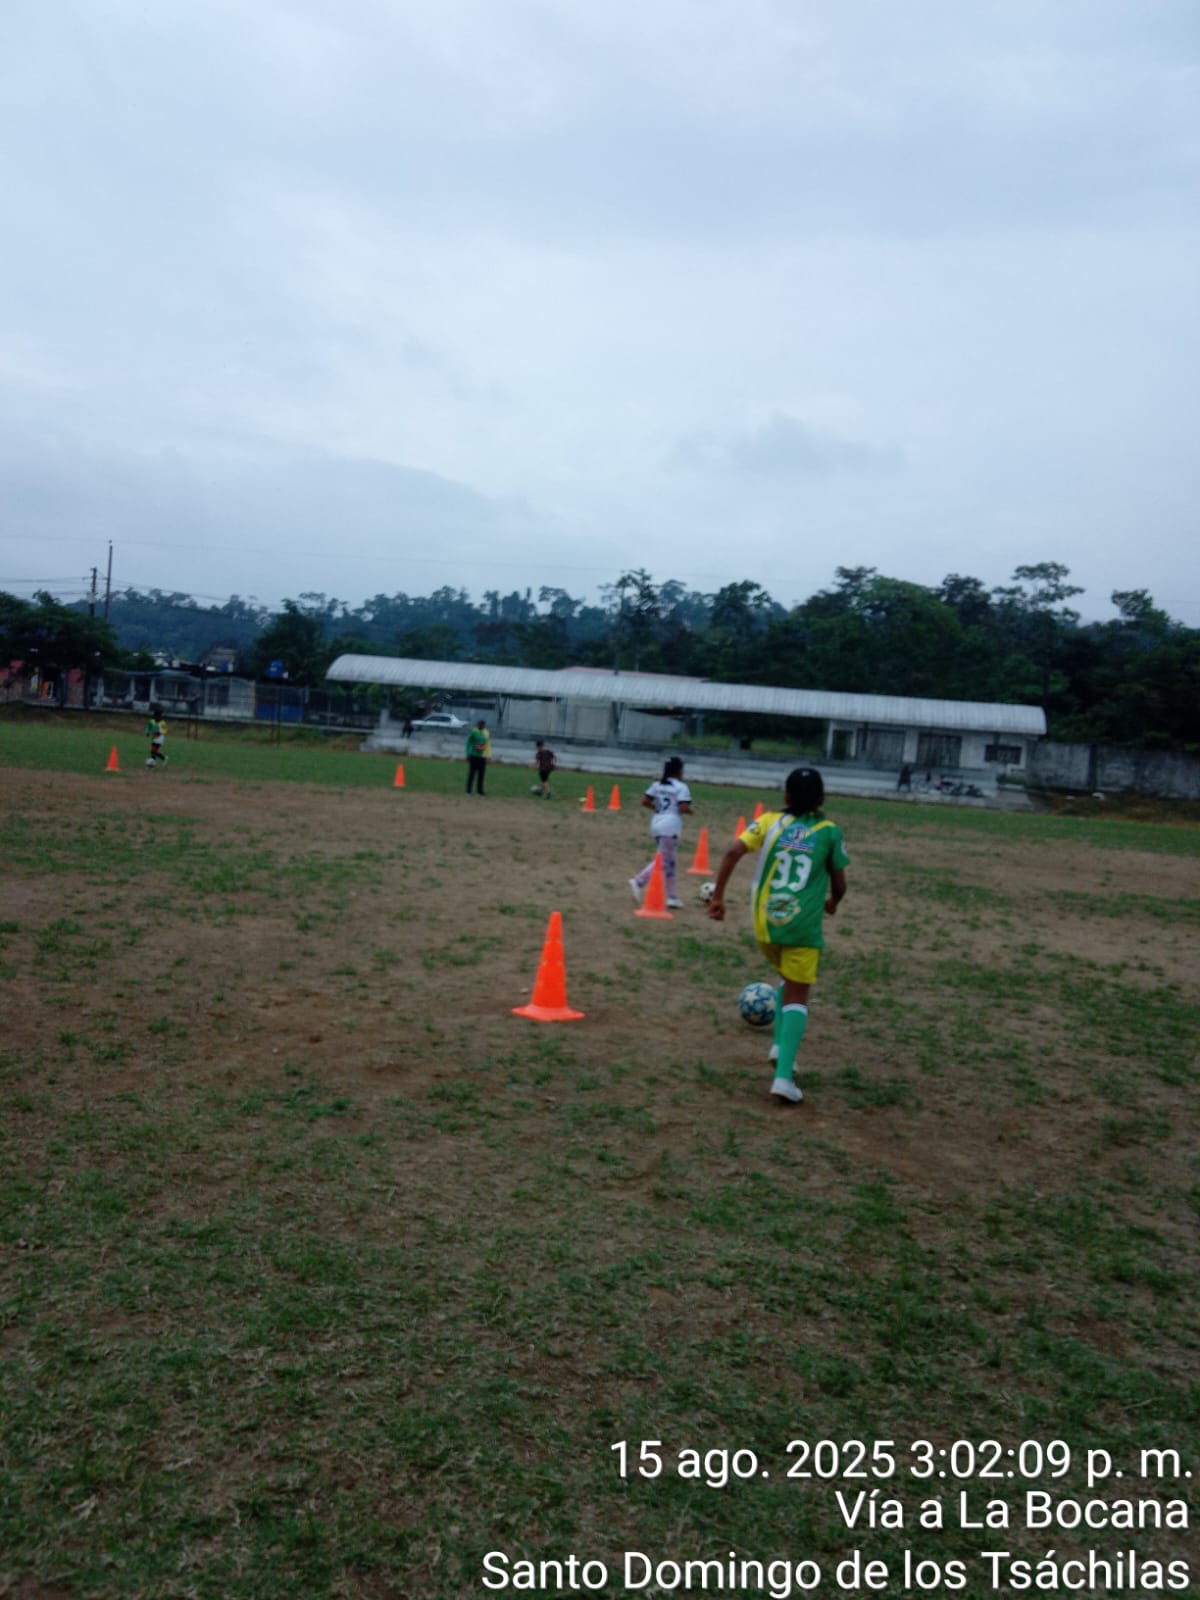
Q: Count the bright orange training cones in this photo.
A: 9